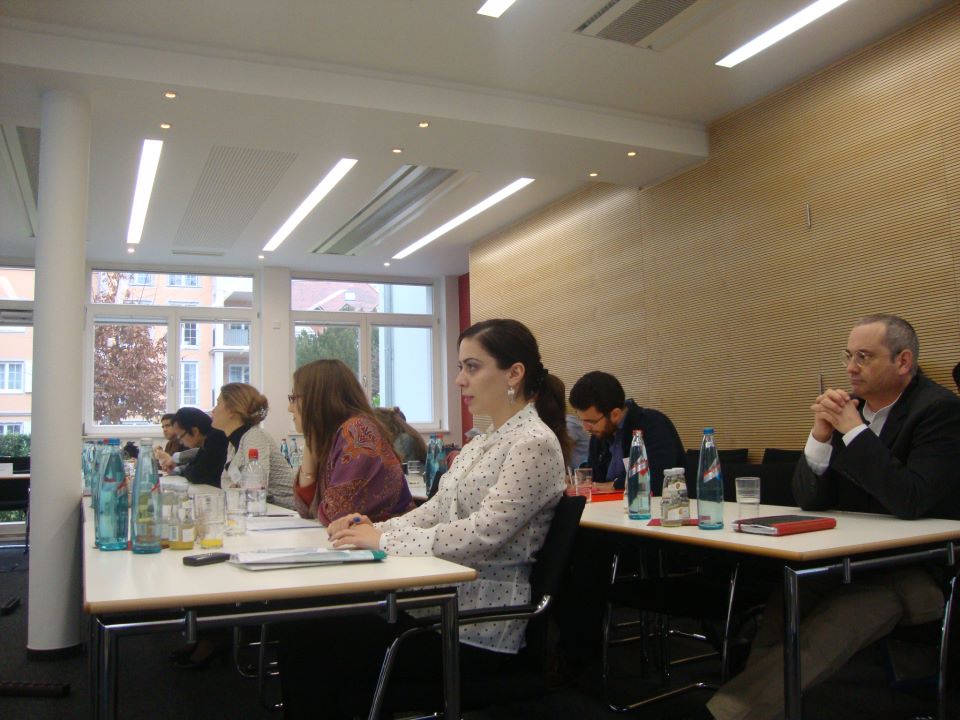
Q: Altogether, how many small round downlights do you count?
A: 9